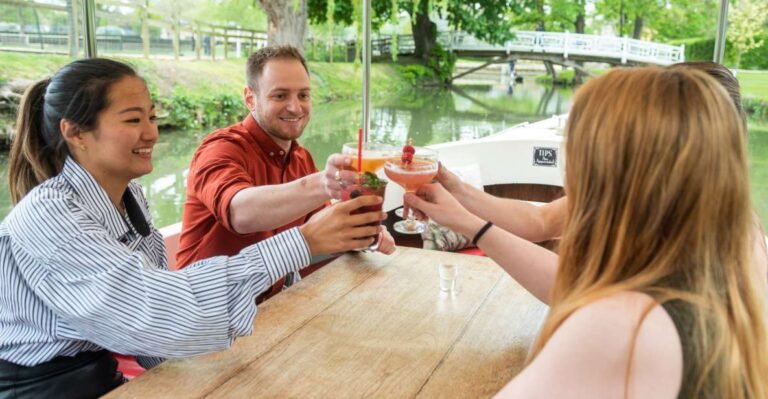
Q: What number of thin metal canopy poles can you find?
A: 3